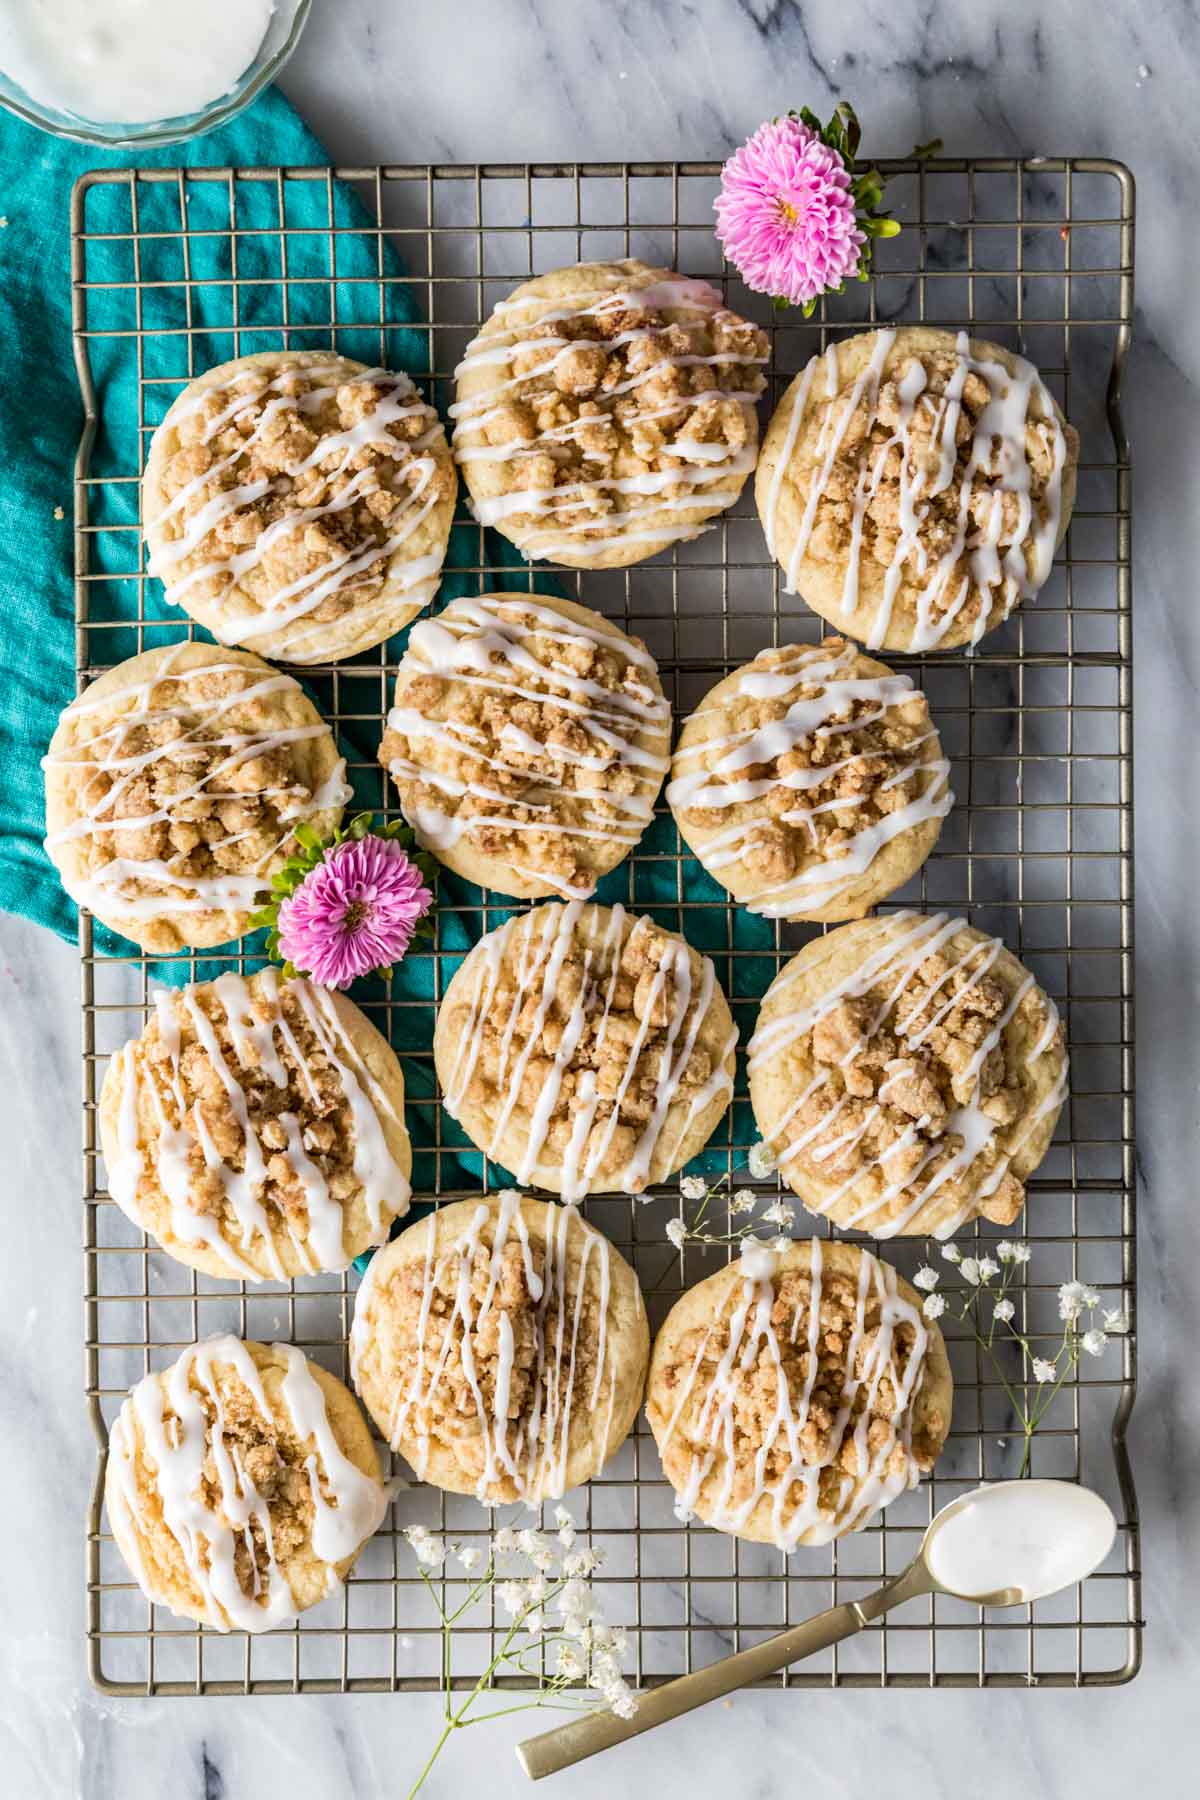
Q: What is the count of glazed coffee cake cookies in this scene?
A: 12